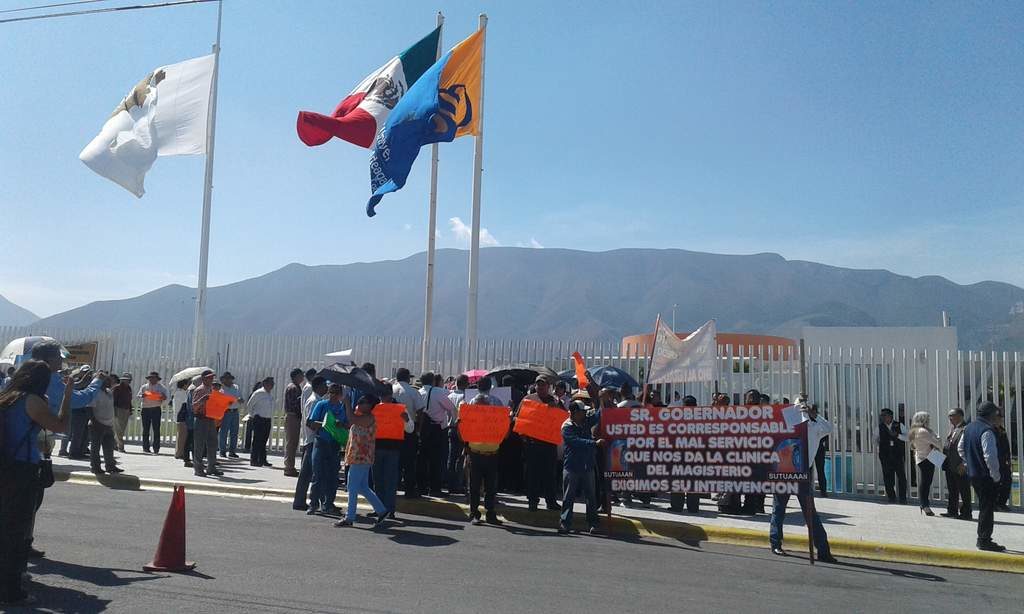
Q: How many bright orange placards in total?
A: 6